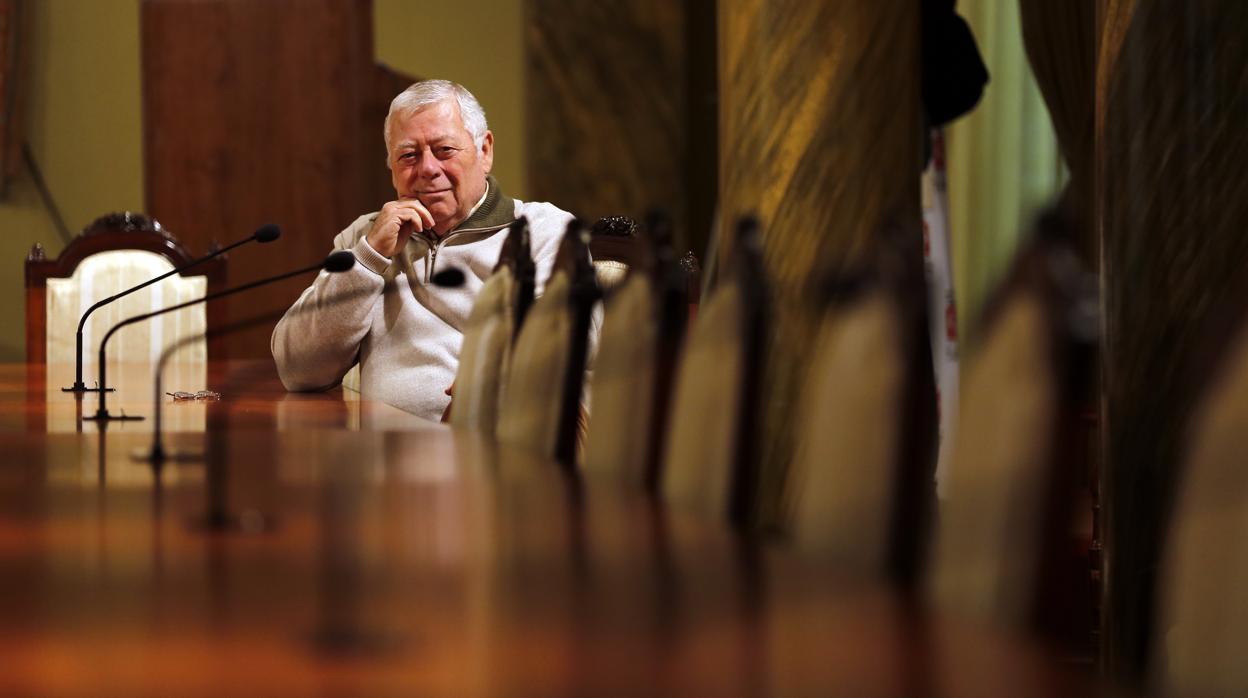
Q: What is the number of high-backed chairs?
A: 9